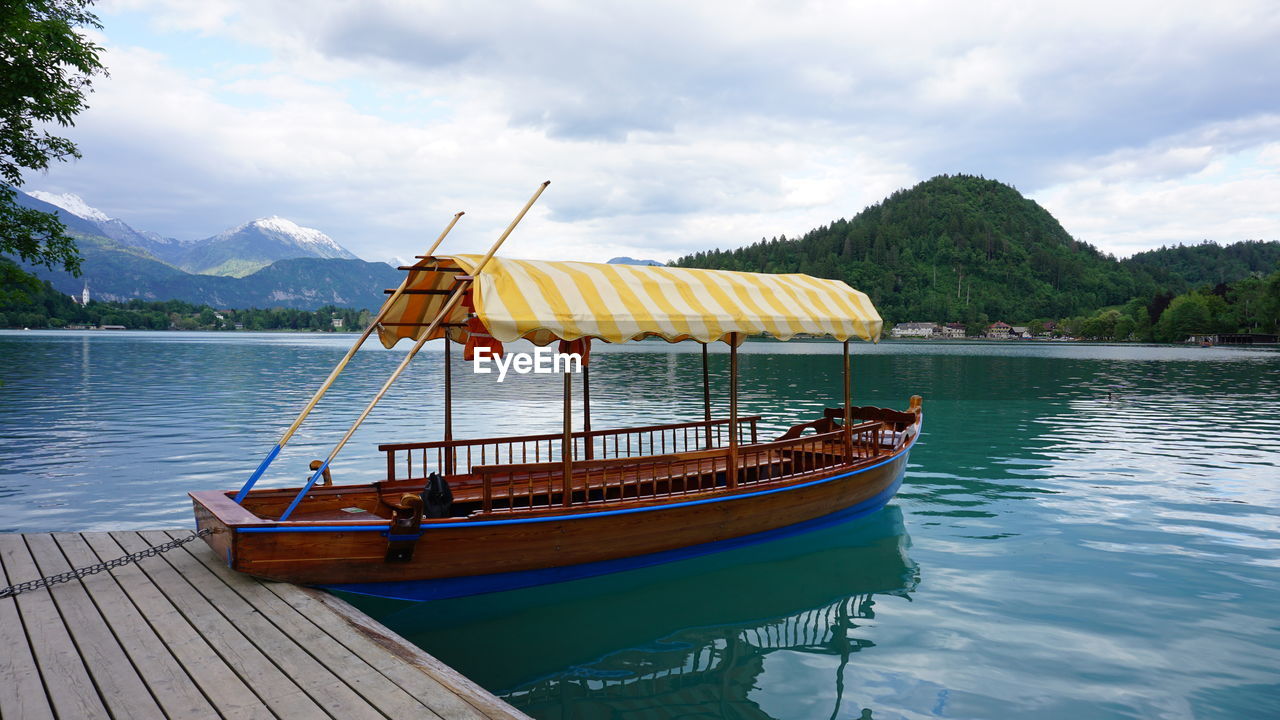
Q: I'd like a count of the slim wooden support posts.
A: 6